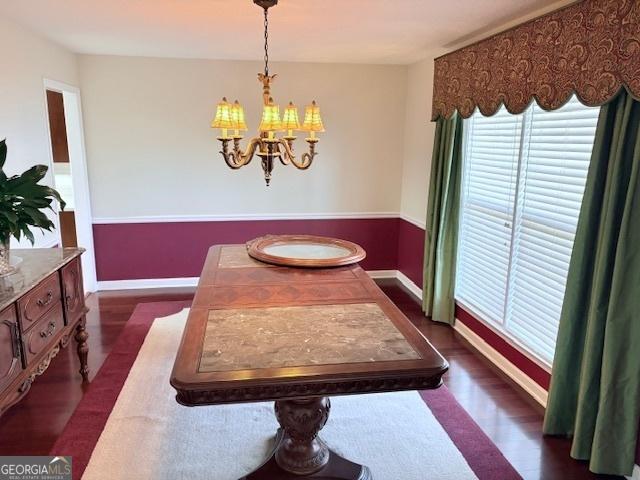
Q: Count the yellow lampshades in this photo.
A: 5